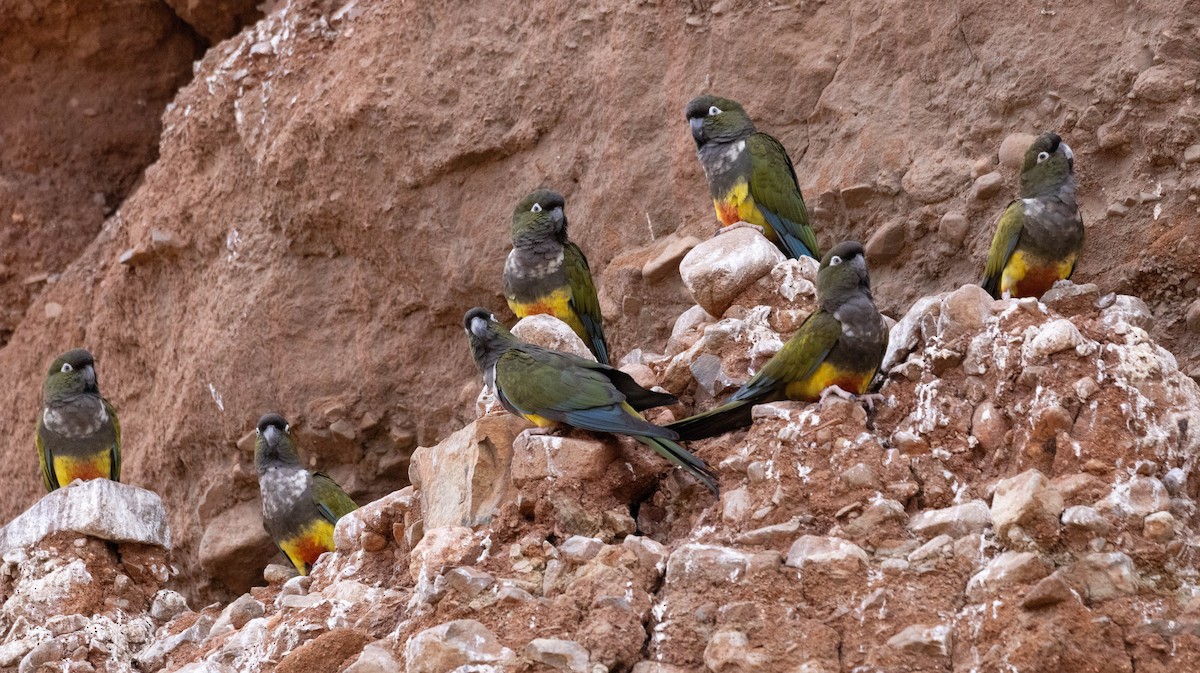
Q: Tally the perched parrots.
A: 7